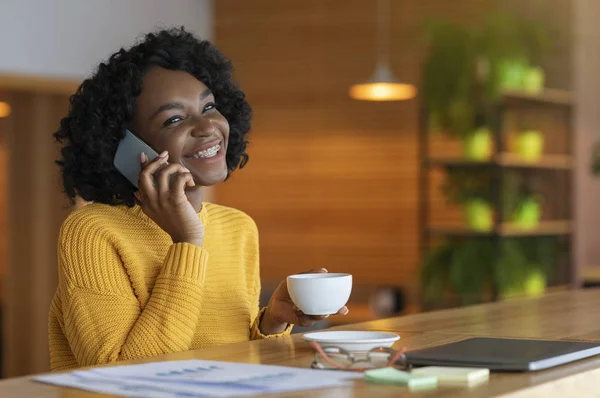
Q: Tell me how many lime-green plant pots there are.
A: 7